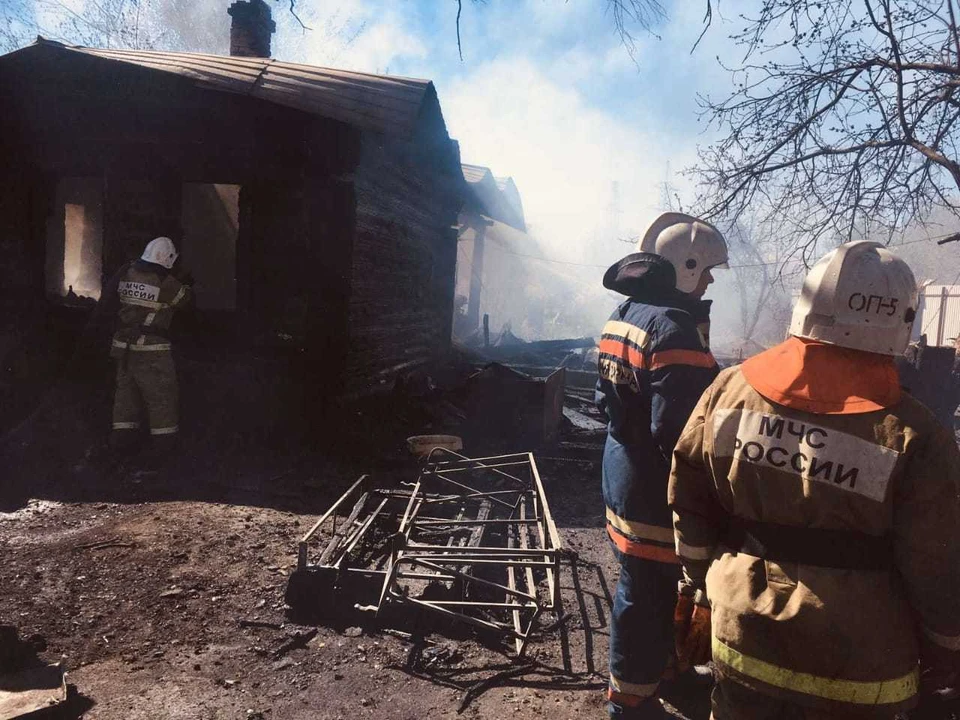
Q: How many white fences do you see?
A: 1